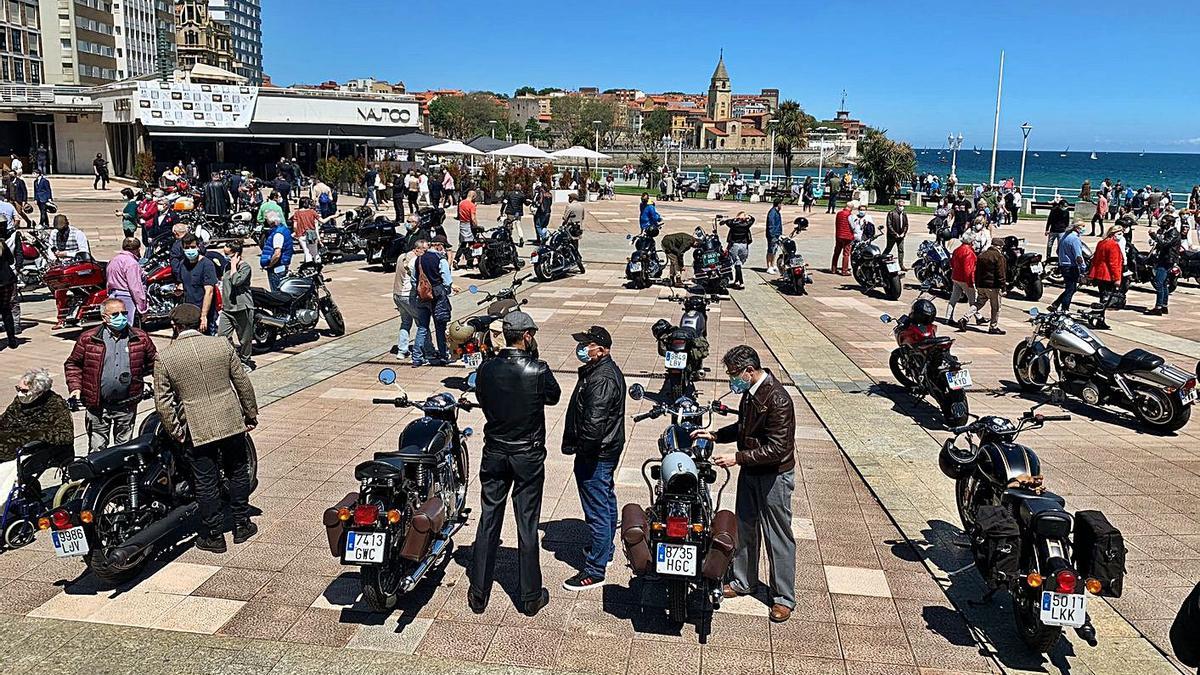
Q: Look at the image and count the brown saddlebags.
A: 4